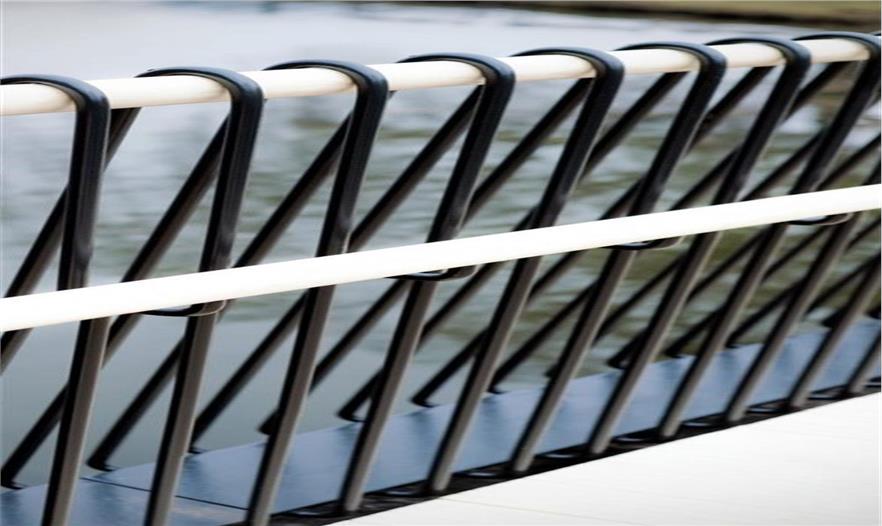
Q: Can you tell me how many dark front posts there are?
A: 11